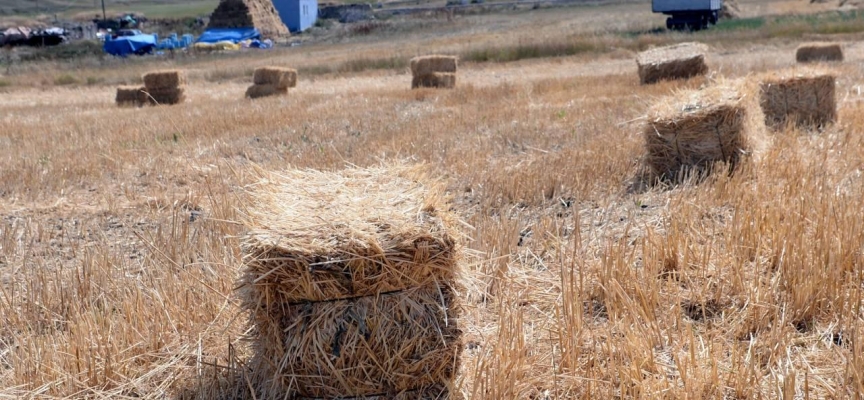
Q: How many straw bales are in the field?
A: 12